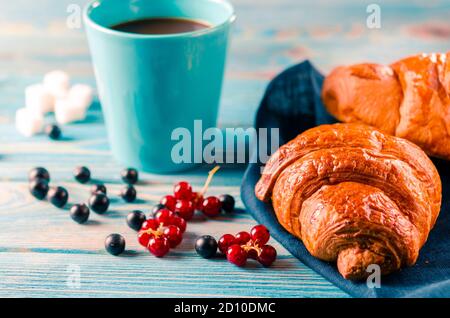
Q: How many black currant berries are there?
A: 15